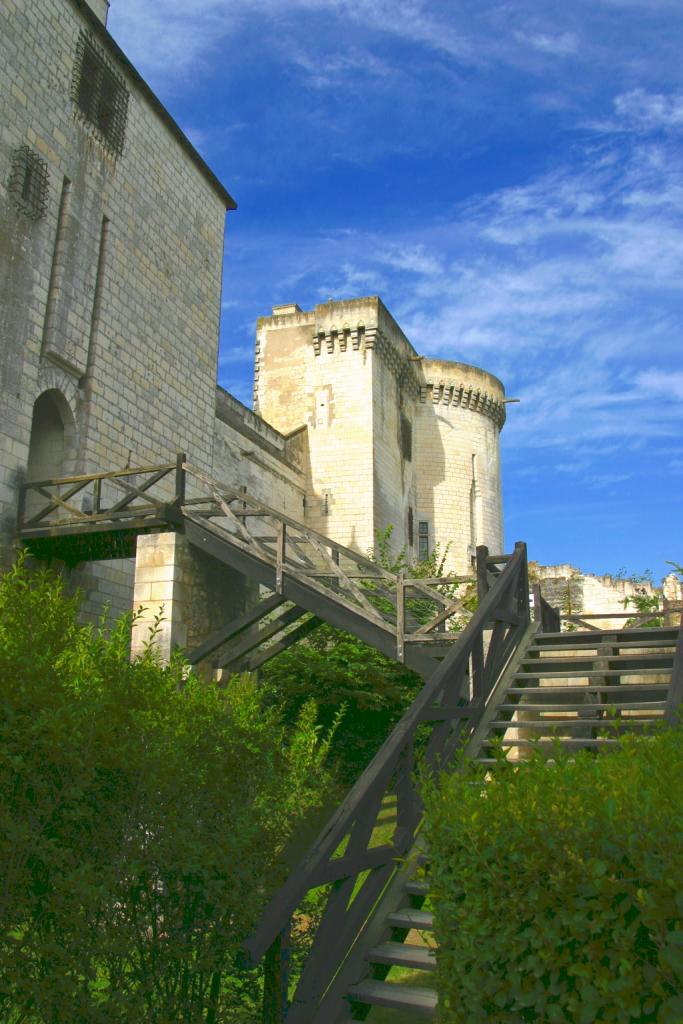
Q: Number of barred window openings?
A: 2